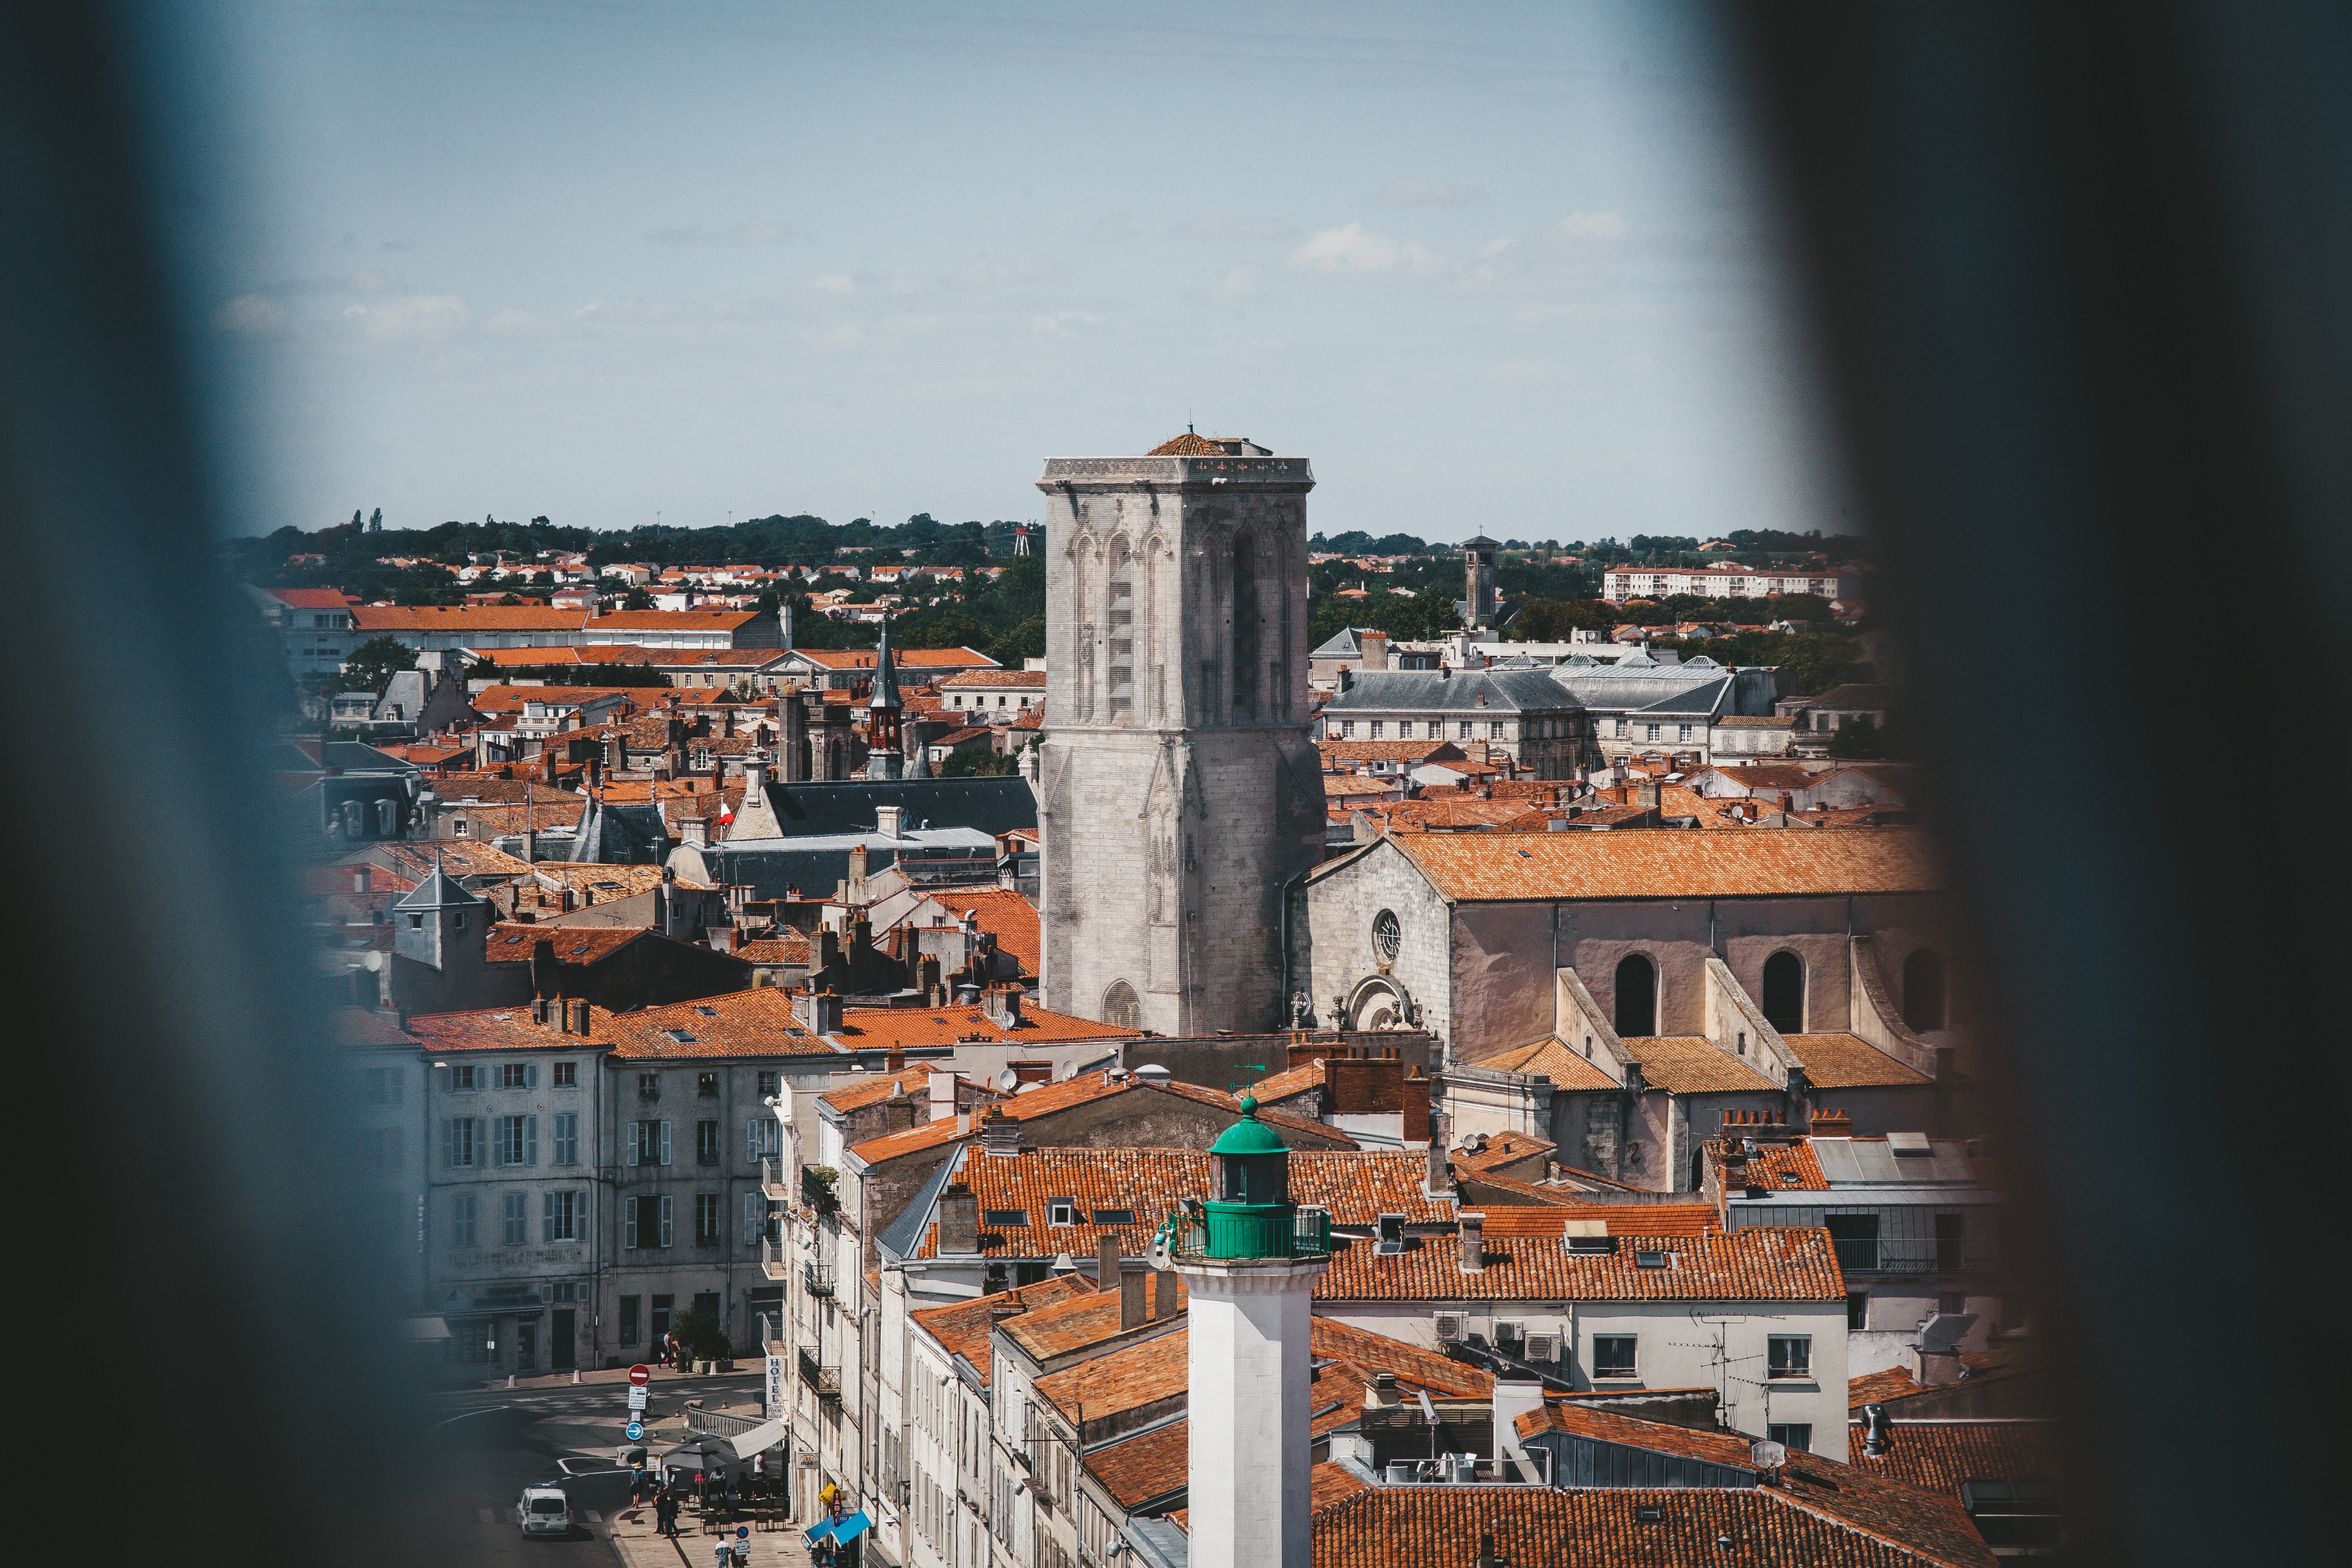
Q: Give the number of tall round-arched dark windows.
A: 3